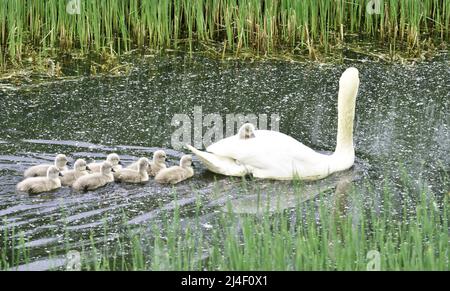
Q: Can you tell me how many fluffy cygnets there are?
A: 9